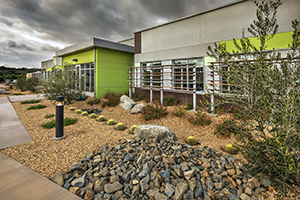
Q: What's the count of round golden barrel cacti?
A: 10